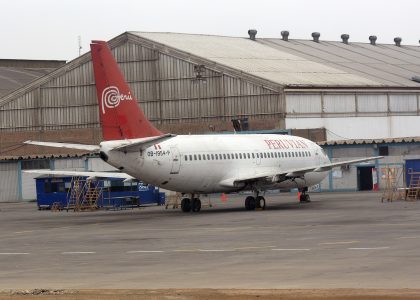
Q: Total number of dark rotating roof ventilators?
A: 6